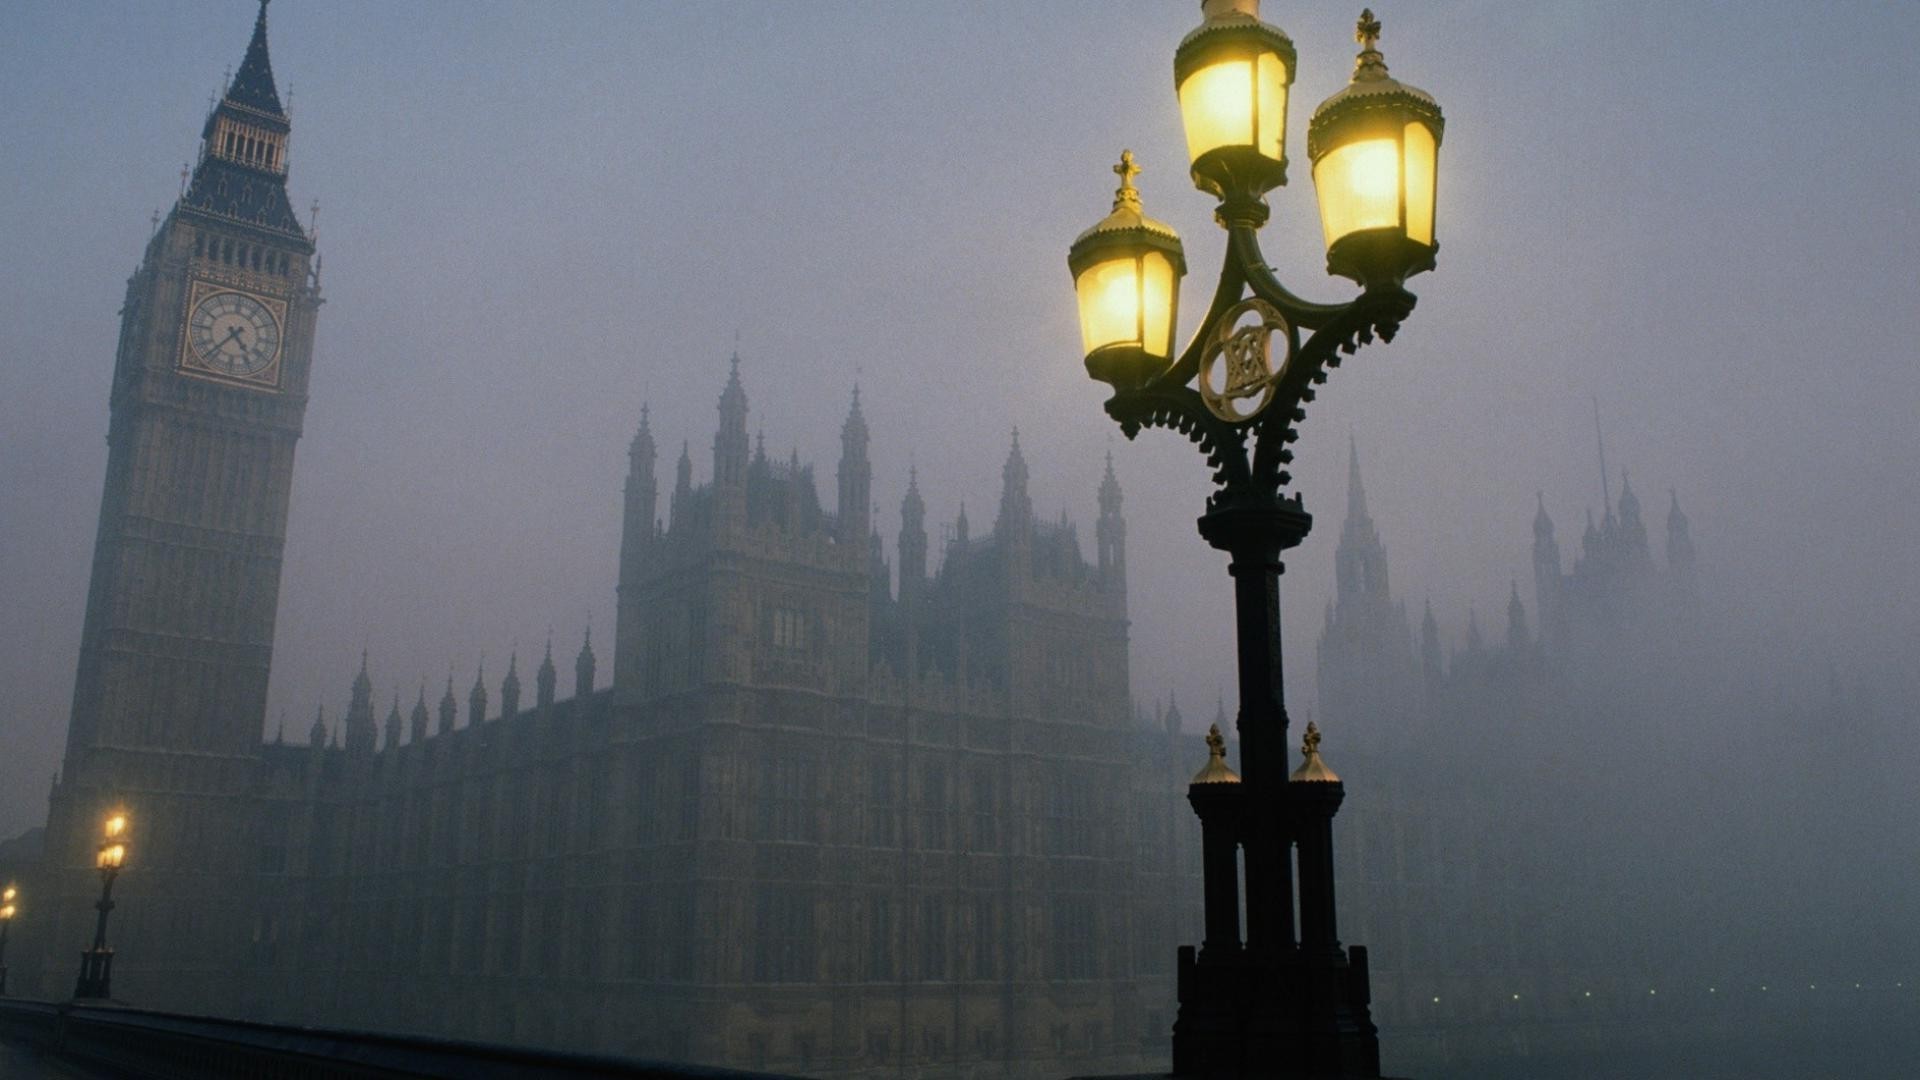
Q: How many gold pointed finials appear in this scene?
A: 4